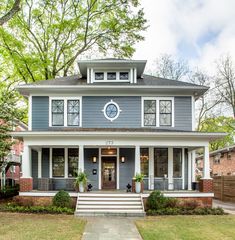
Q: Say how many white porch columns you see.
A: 4